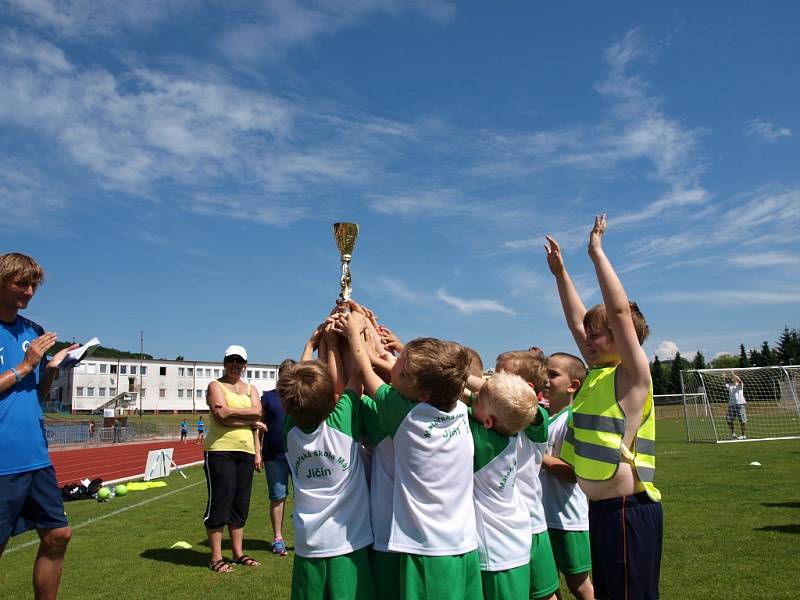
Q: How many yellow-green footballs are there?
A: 2